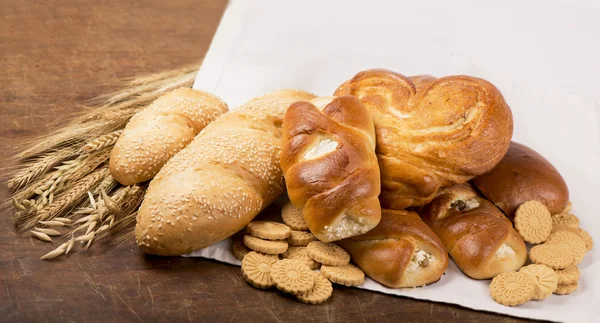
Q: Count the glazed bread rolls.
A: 5